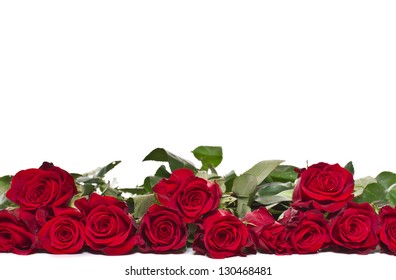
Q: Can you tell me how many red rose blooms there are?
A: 12